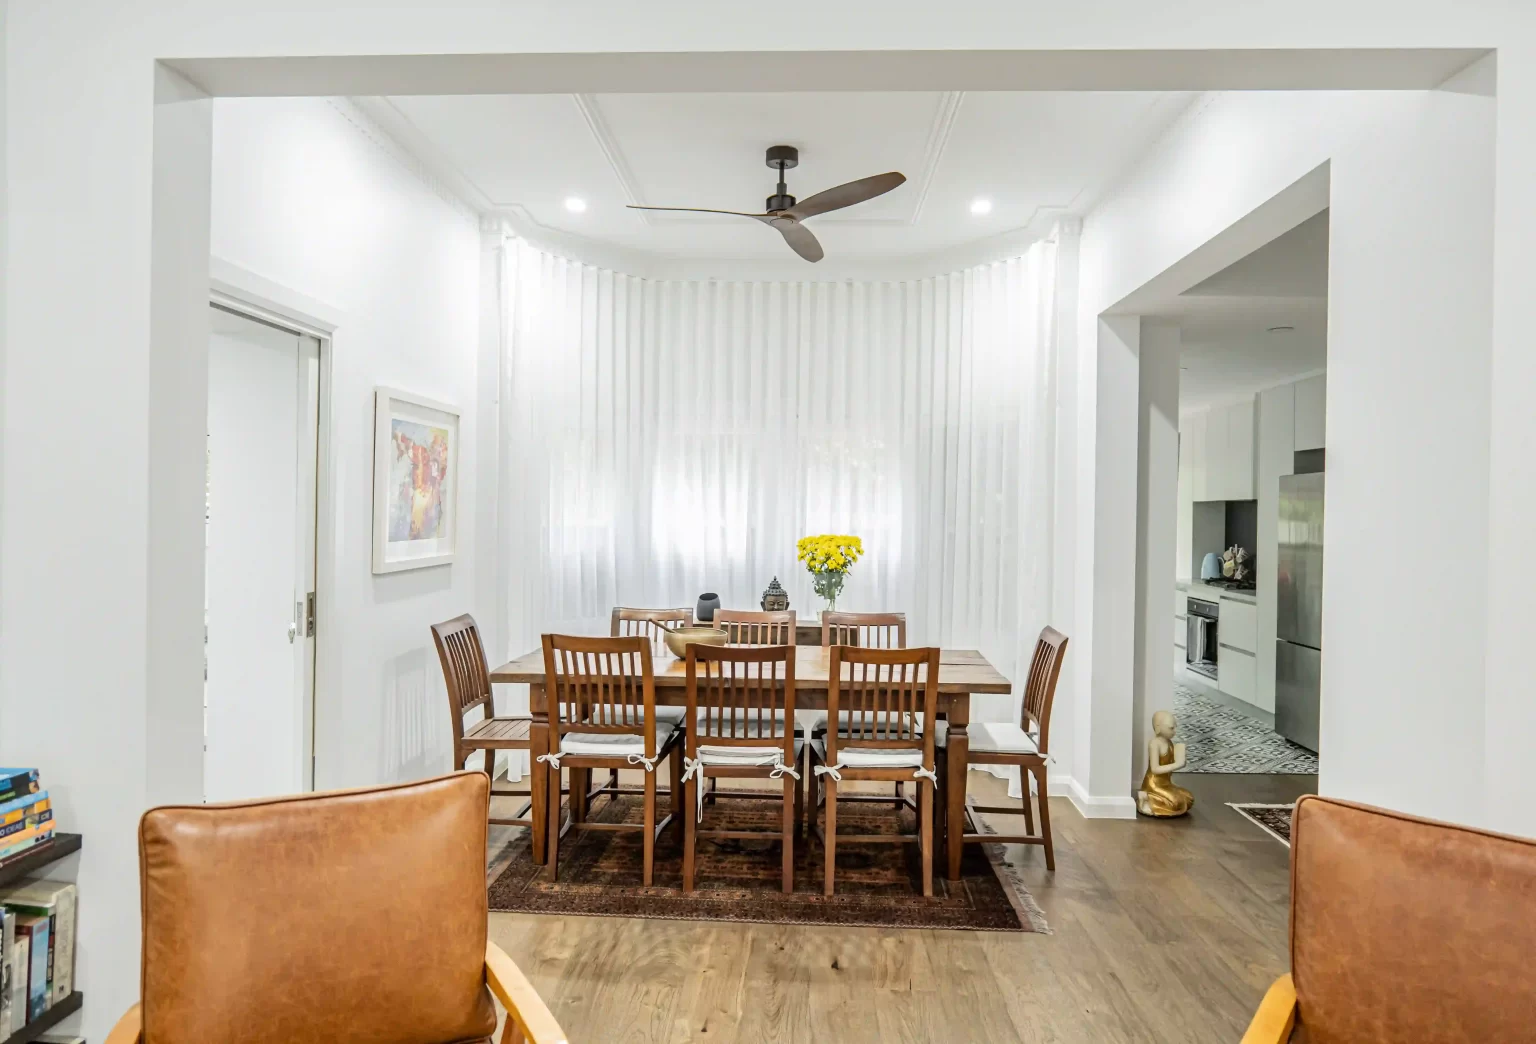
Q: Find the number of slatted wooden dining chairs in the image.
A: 8